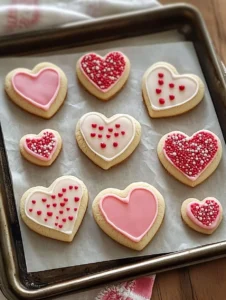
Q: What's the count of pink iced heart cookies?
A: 2